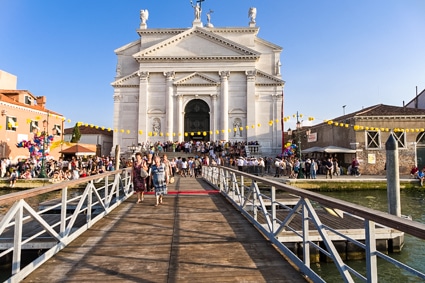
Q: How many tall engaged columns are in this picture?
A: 4